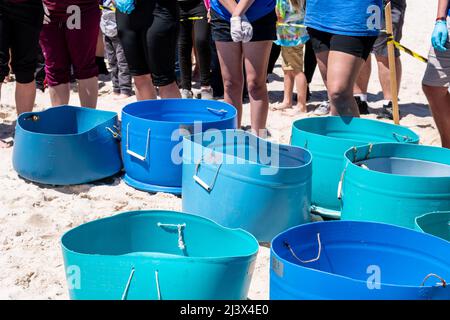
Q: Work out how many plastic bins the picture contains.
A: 8